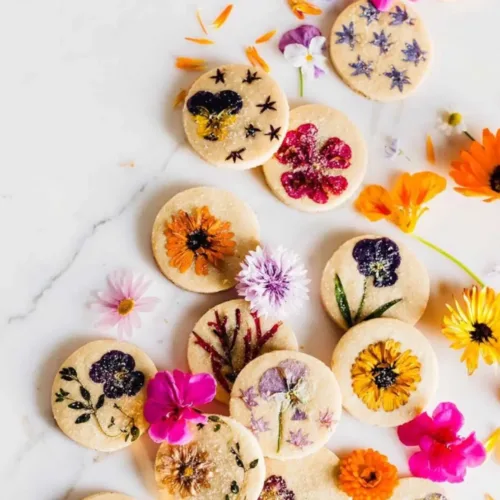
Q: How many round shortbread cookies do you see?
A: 13